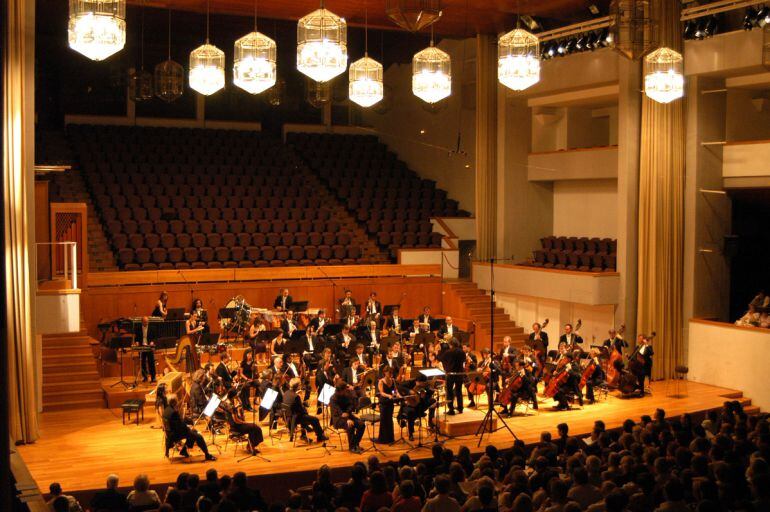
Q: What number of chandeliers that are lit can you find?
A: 8